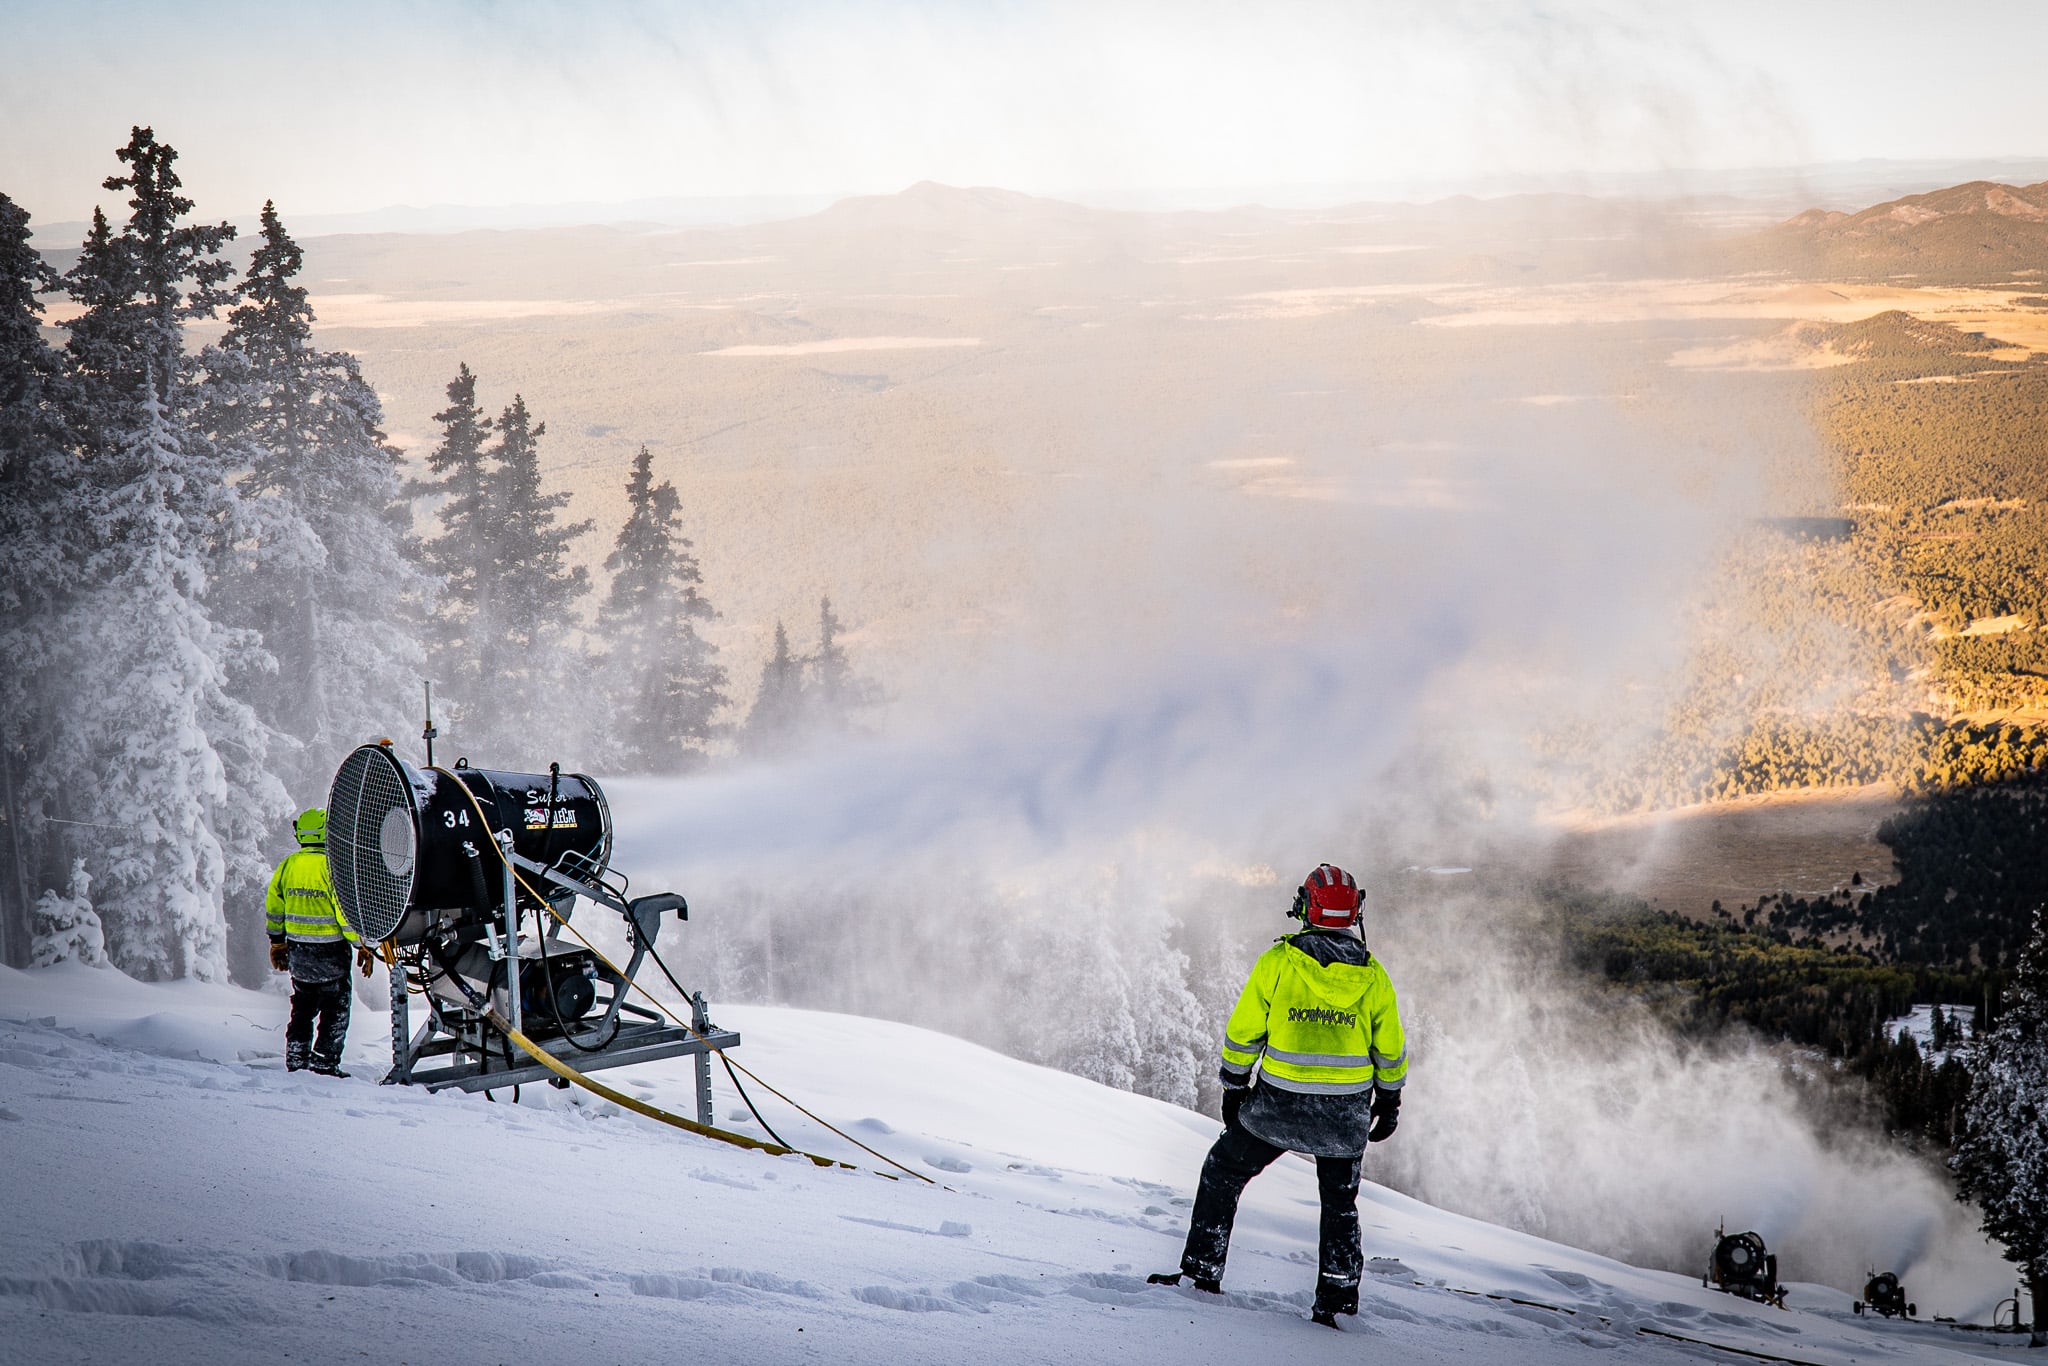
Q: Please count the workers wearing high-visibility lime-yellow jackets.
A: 2